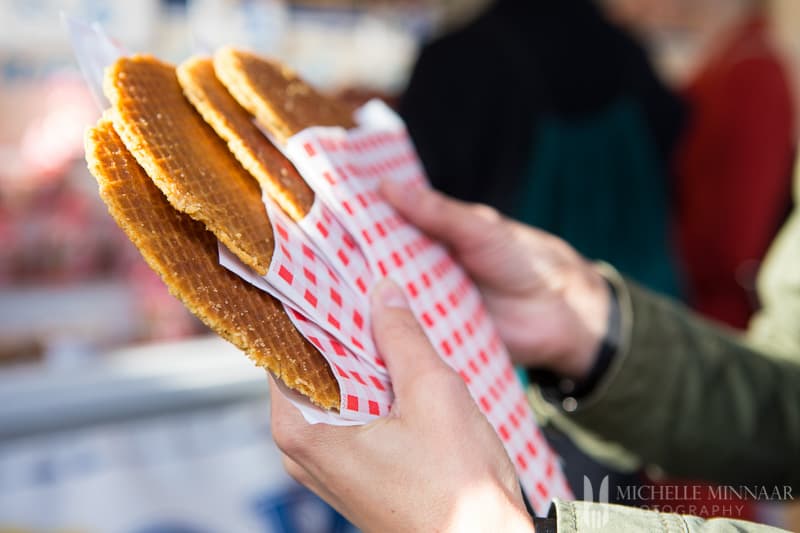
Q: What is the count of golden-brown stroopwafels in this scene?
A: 4